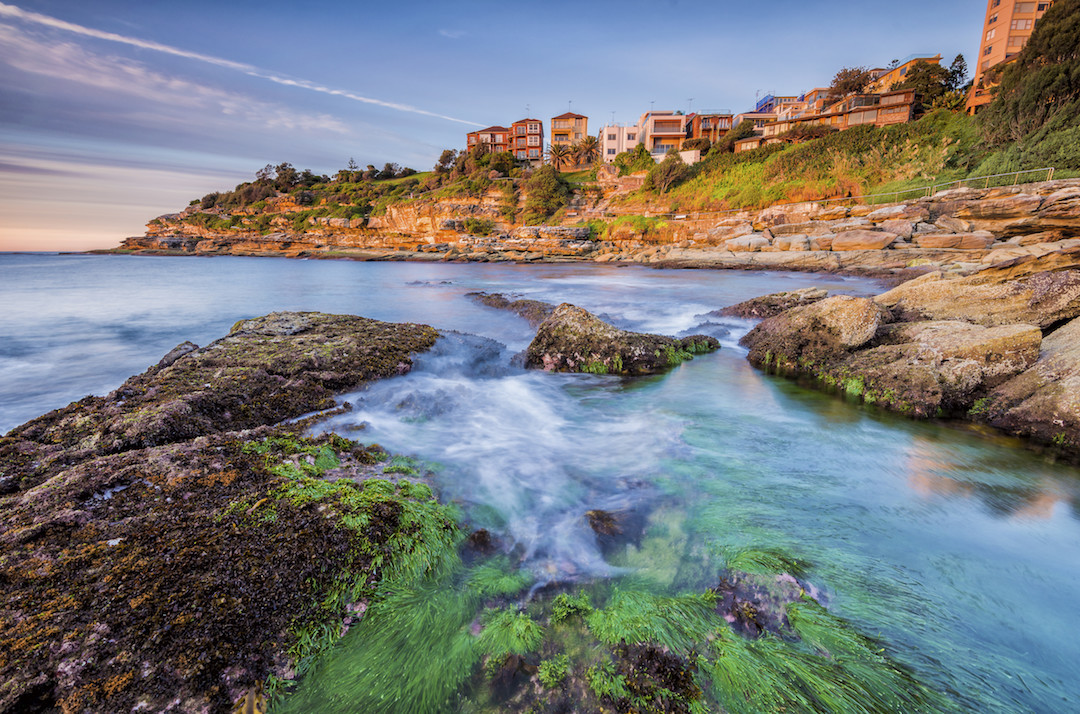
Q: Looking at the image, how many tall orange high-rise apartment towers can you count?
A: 1